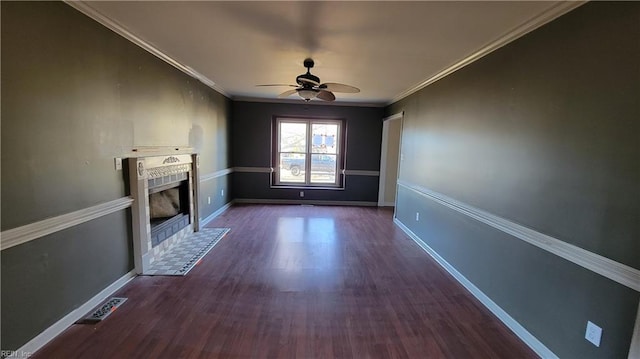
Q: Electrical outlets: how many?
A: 5